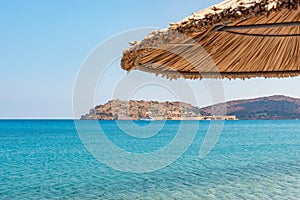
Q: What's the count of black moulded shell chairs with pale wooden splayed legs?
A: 0